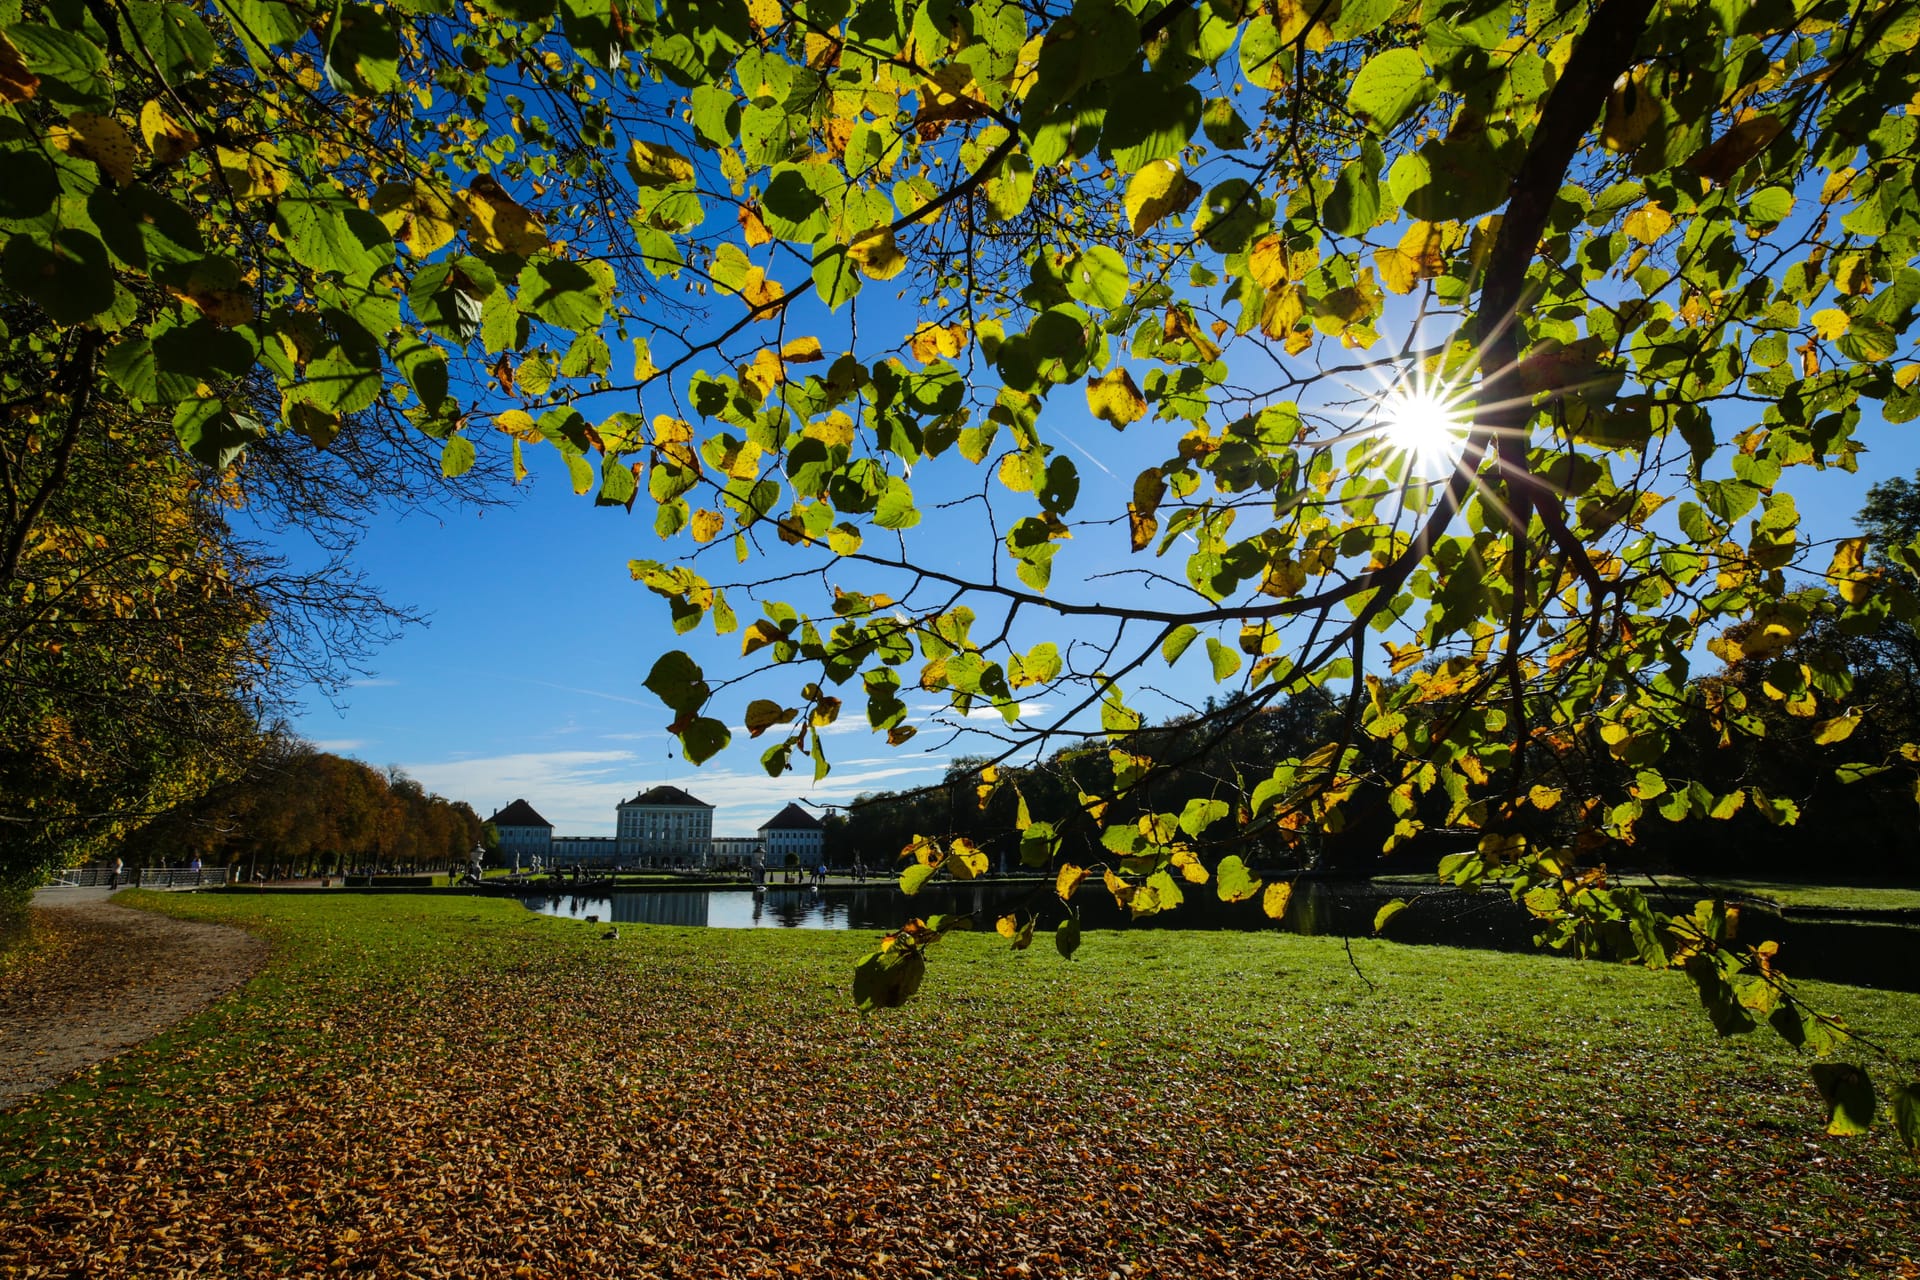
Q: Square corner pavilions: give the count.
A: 2